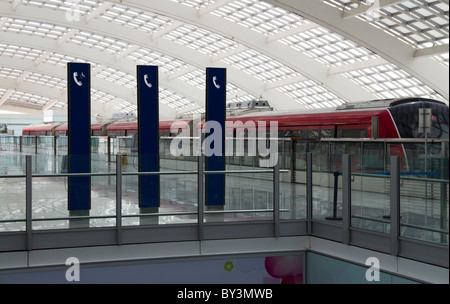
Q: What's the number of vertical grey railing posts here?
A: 7